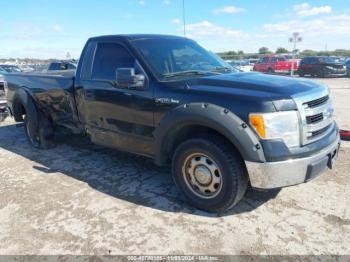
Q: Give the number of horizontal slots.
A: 3